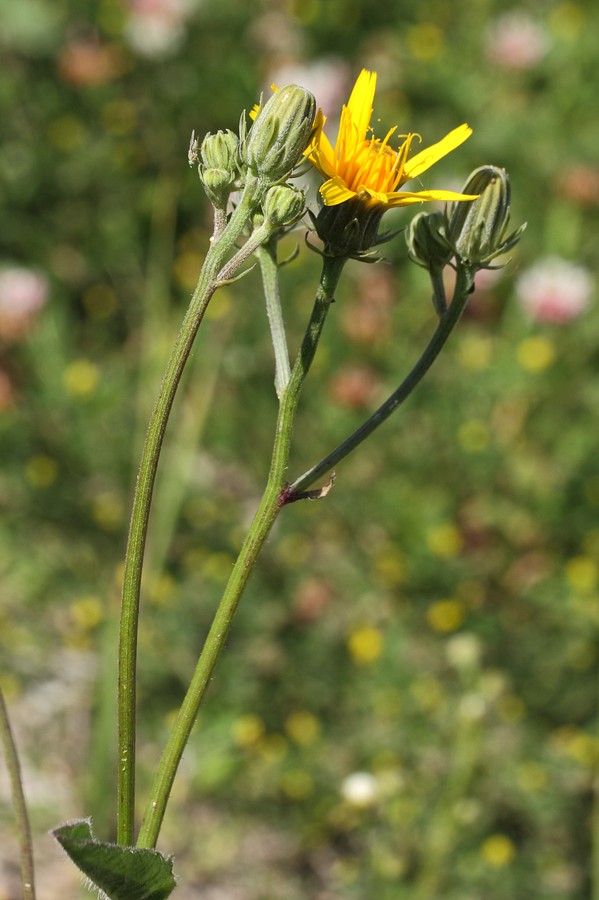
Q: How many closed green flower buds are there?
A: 6